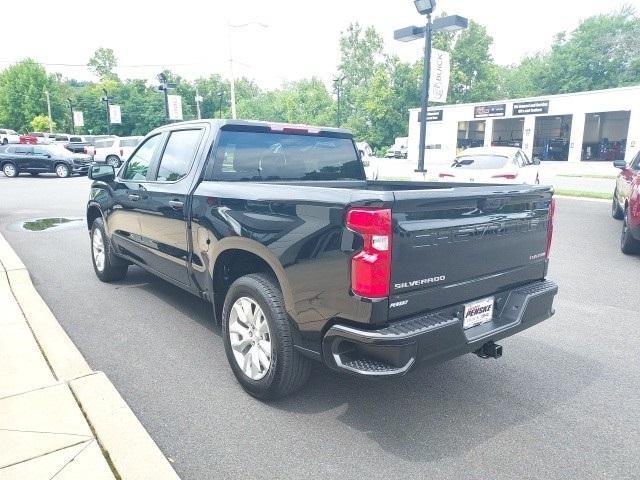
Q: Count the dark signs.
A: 3